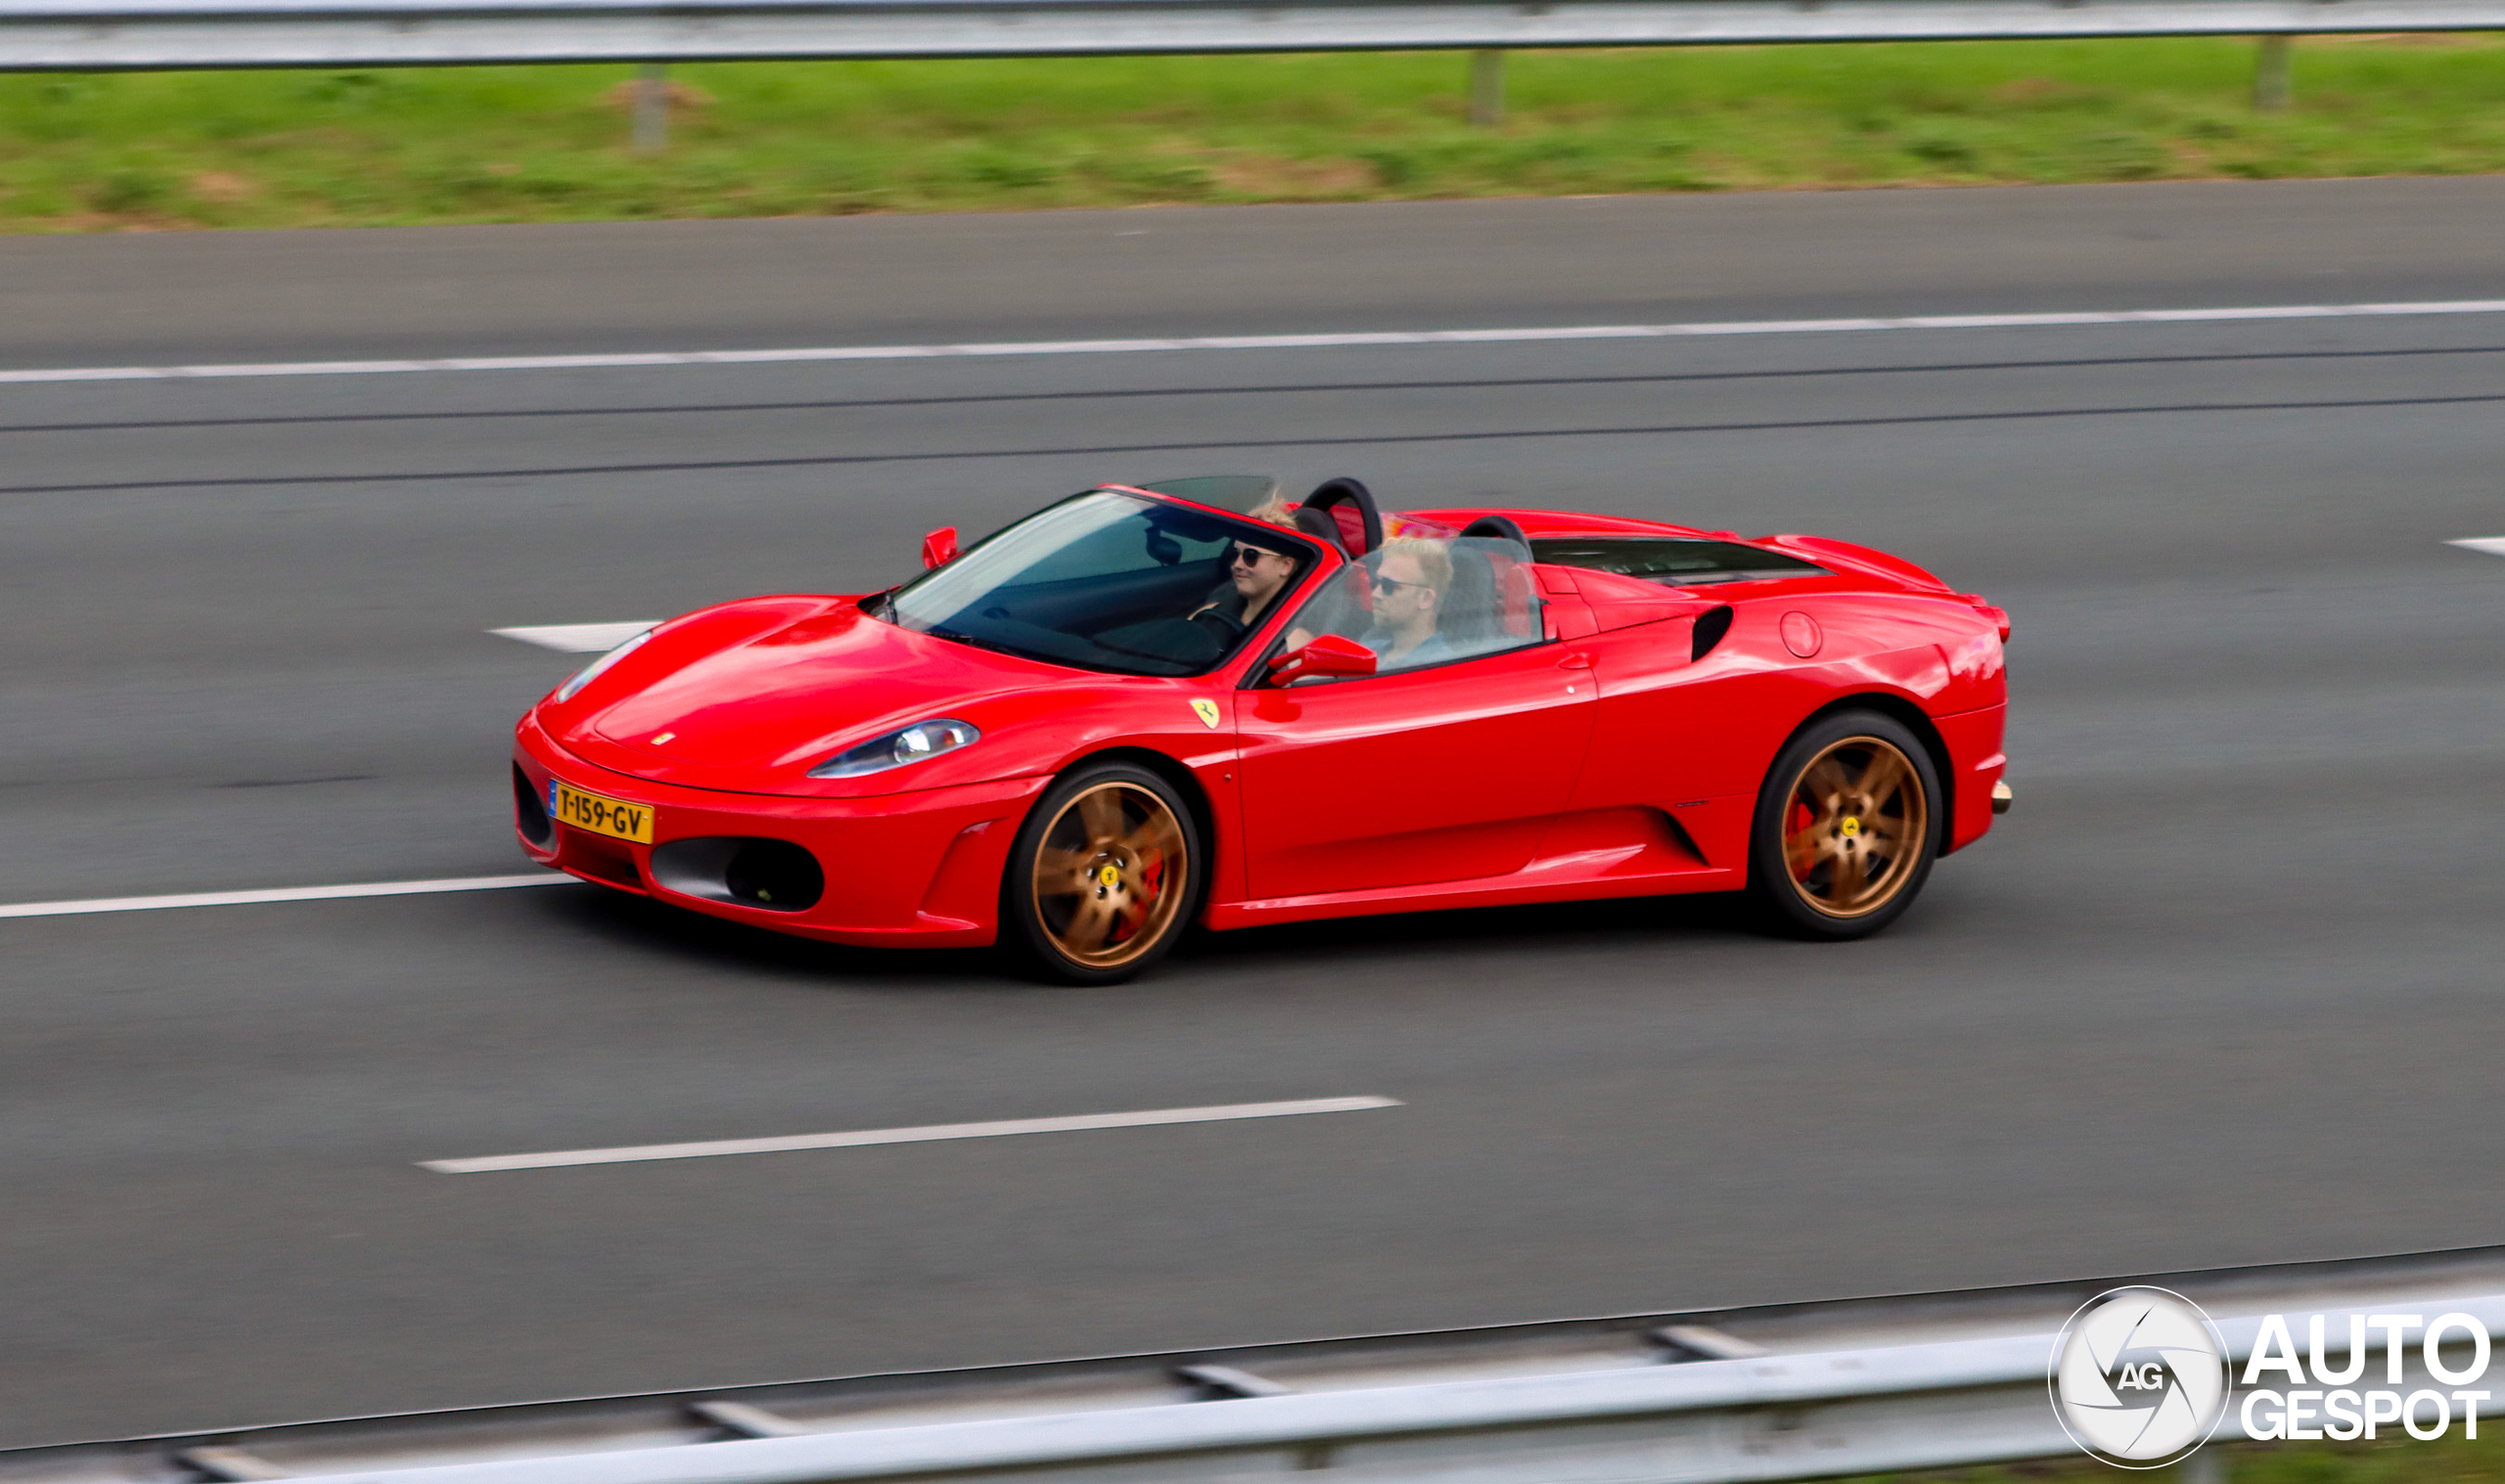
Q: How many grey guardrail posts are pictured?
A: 3